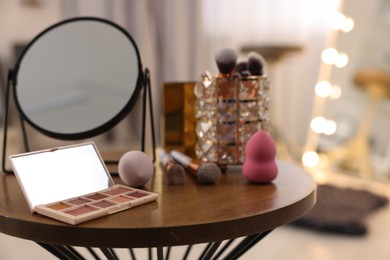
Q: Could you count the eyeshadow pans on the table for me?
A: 8